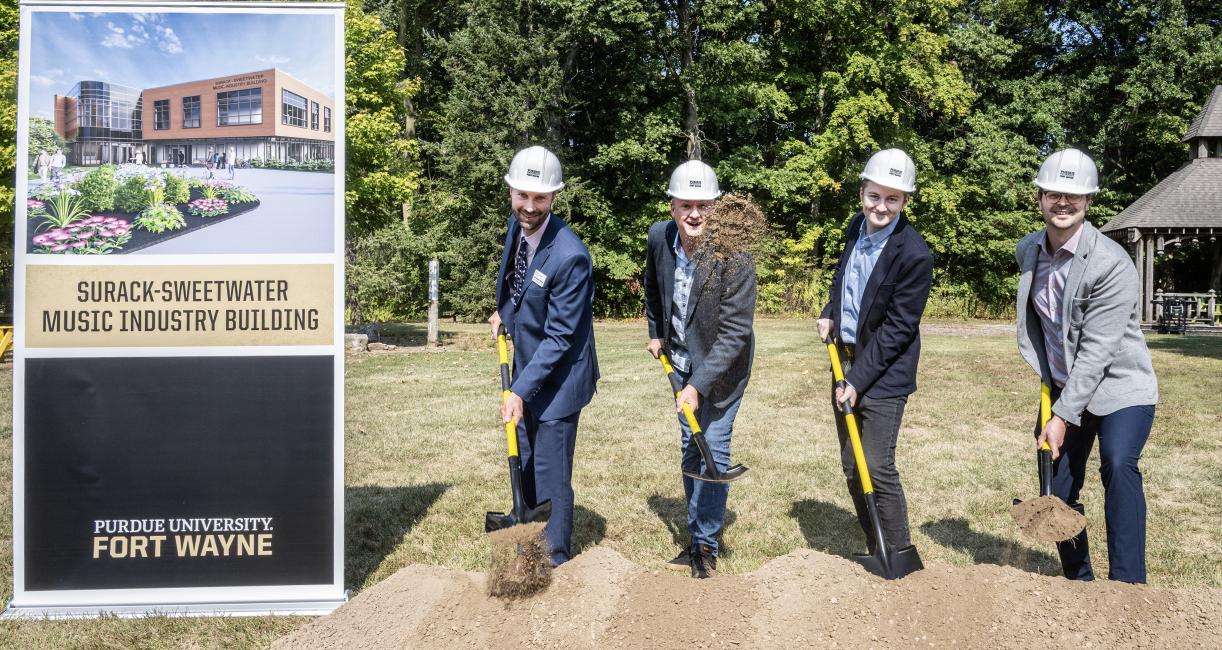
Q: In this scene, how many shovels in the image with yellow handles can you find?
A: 4